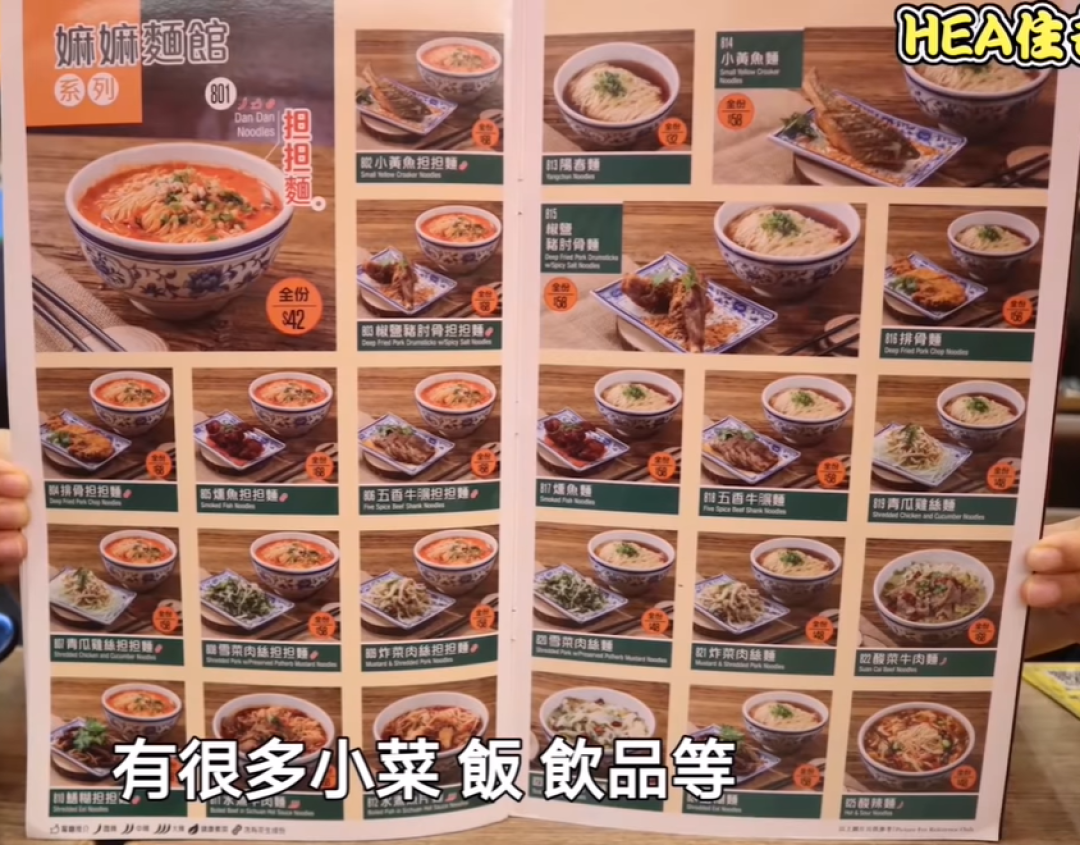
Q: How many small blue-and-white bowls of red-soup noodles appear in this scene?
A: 9